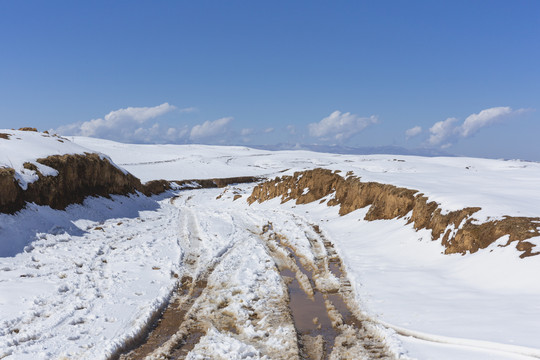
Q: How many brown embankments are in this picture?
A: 2